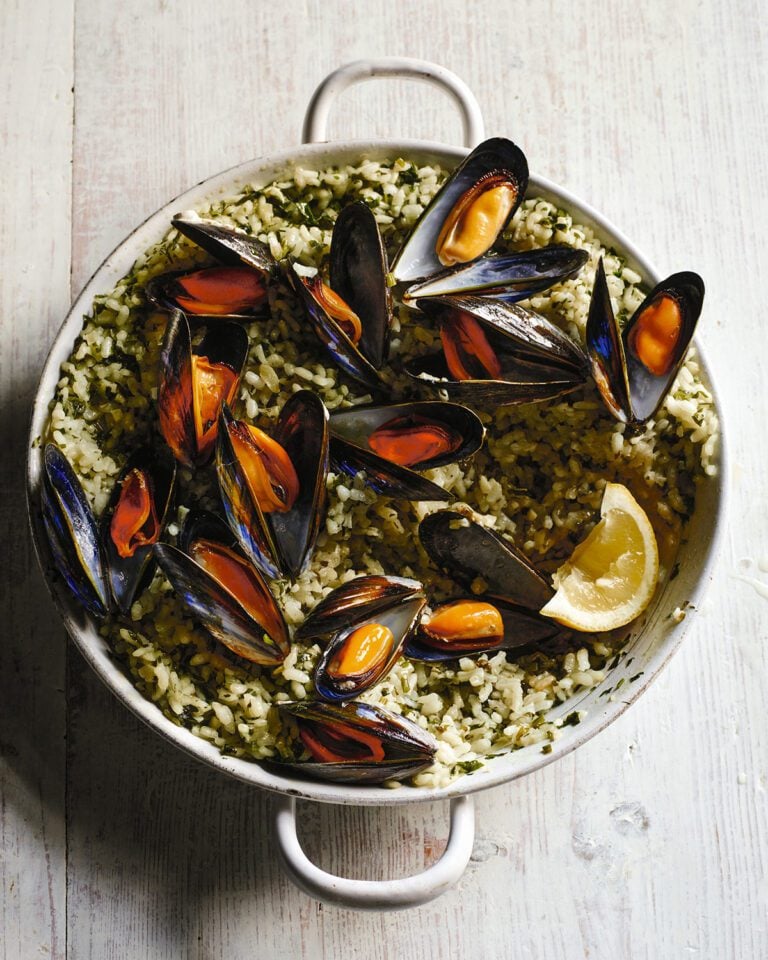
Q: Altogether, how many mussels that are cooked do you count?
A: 13